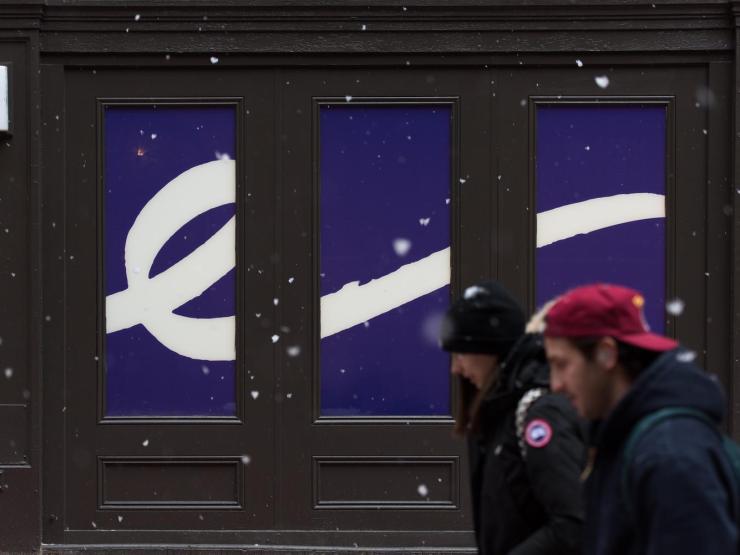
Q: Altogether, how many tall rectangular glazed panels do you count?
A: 3